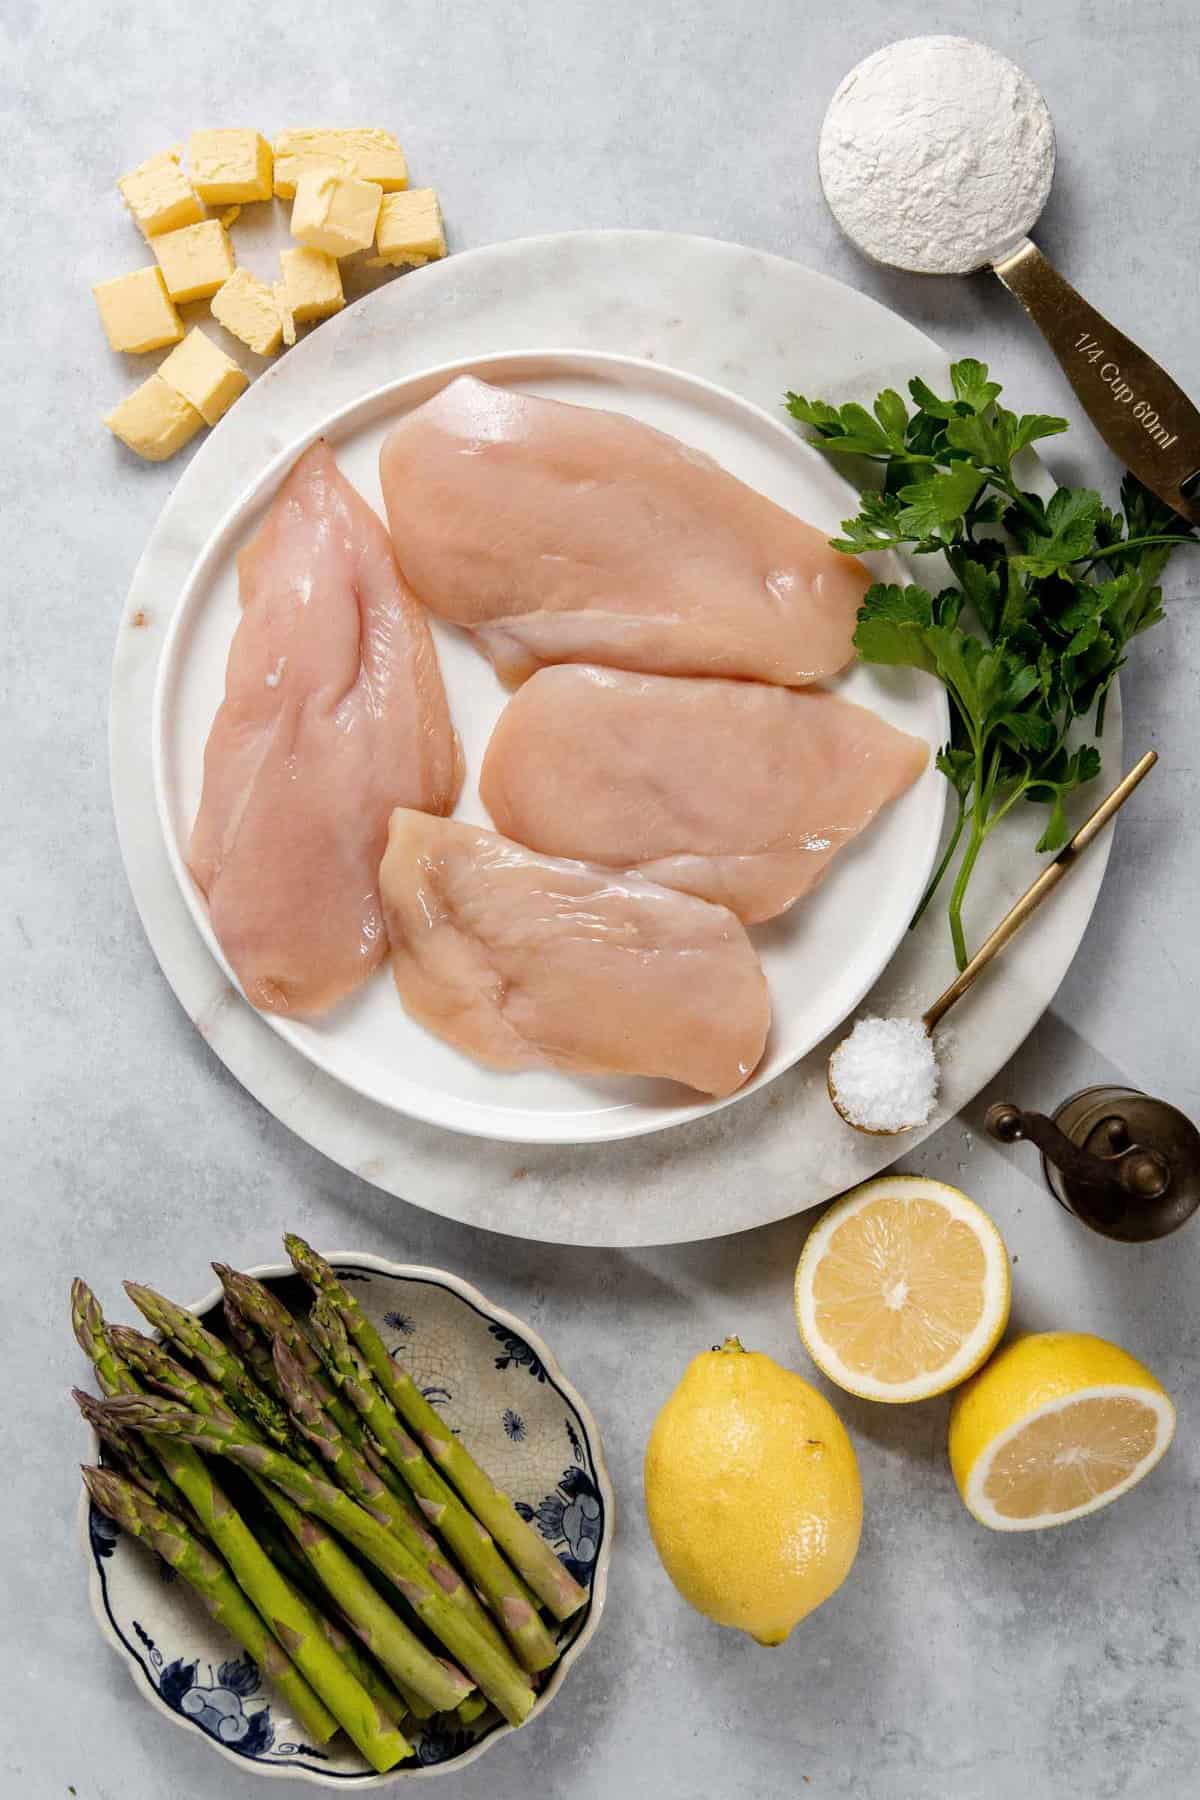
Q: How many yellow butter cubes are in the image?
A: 11